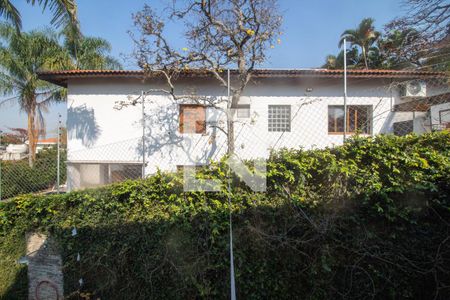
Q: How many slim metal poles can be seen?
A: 4